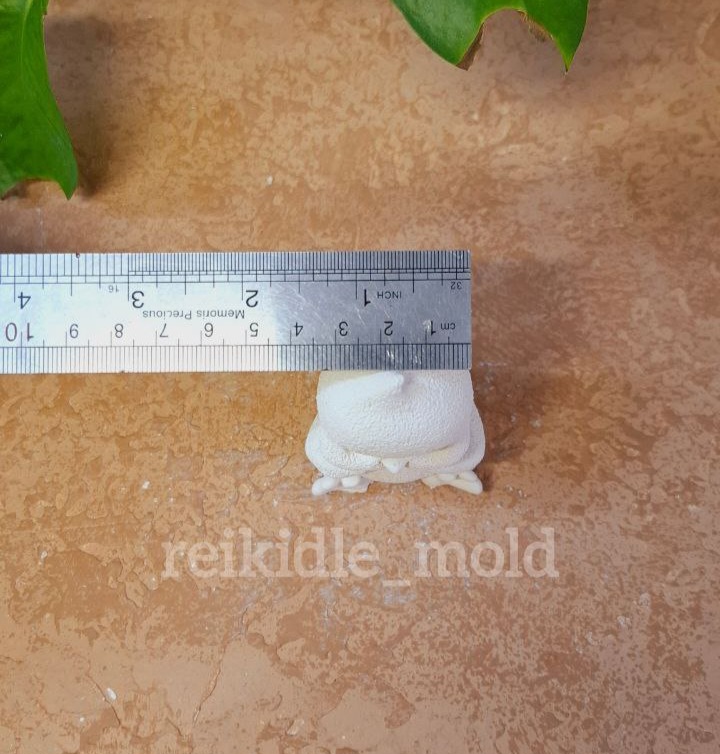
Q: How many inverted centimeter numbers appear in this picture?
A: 10